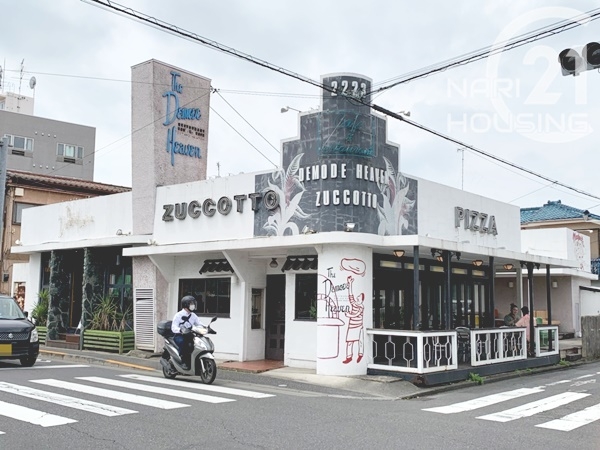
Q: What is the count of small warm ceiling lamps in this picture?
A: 4